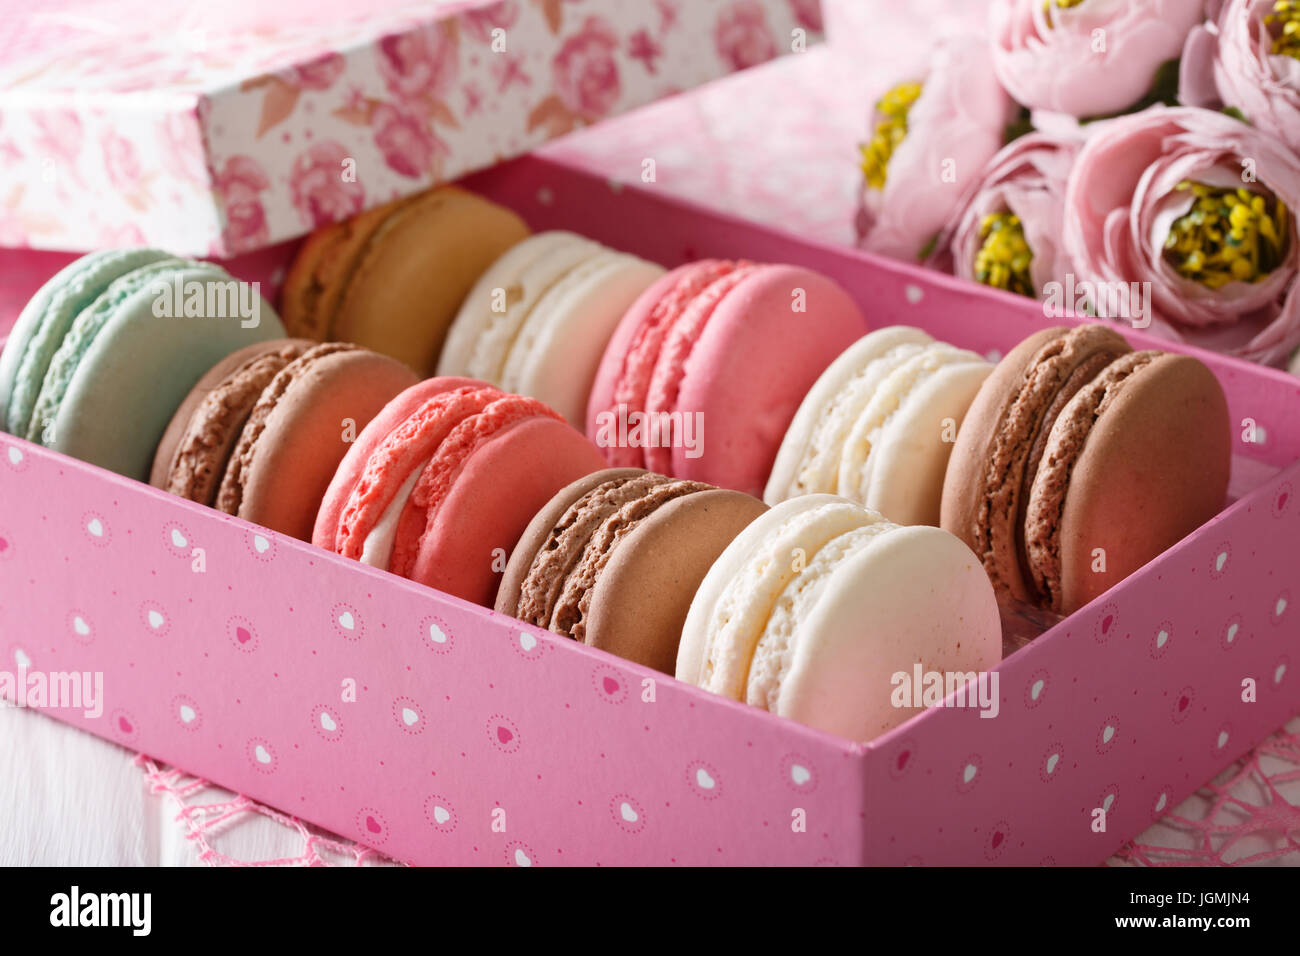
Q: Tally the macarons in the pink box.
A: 10